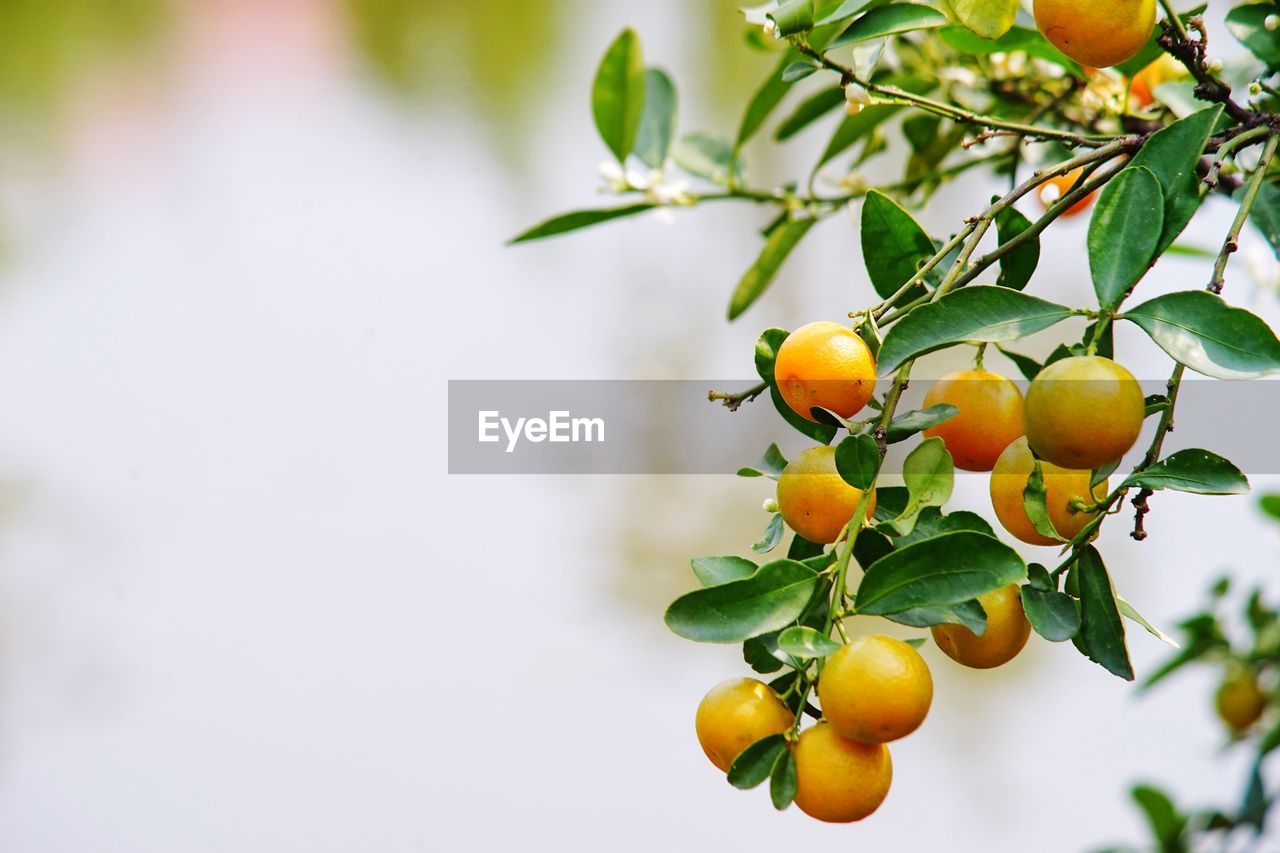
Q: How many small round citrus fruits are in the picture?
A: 13